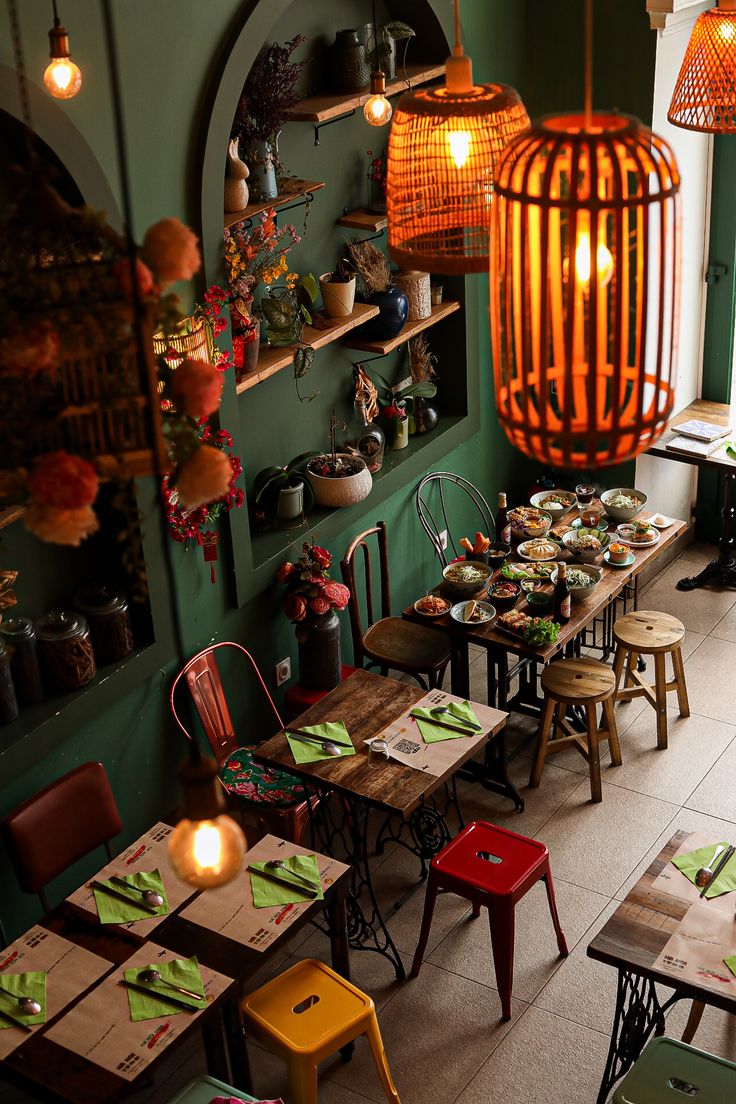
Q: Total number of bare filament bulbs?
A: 3